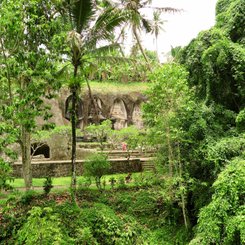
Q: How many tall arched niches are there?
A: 4